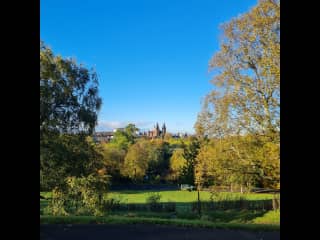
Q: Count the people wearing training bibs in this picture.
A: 0